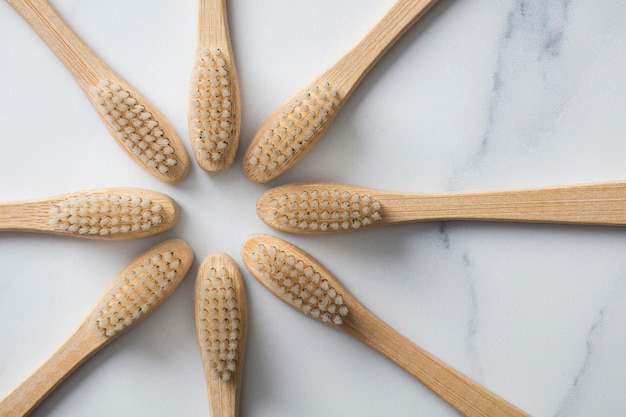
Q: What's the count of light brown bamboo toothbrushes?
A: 8